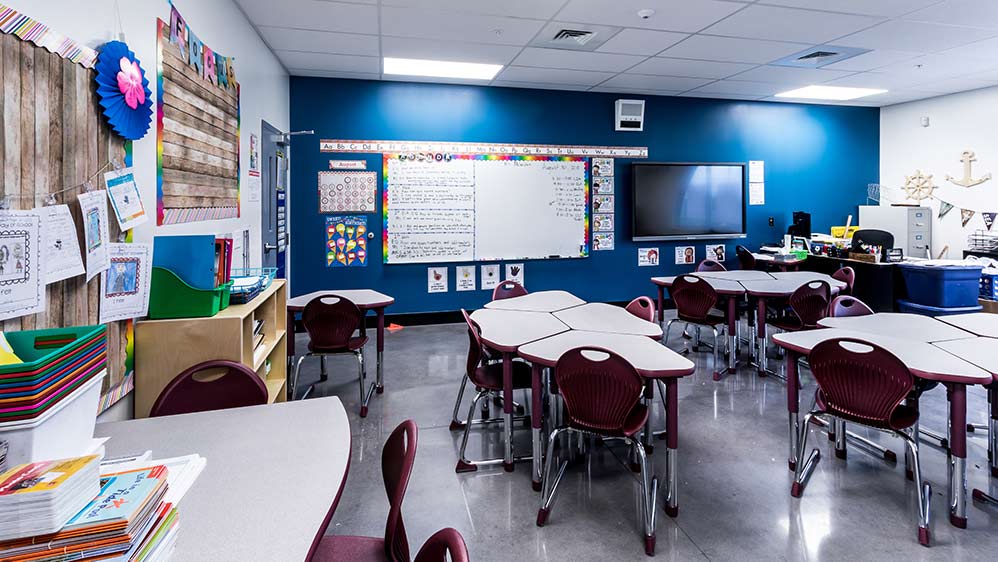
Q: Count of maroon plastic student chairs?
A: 15